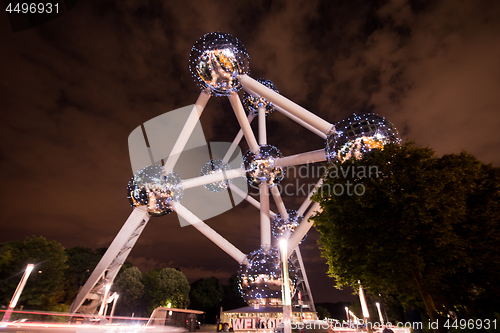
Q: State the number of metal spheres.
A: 8